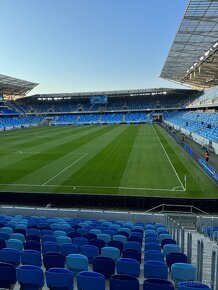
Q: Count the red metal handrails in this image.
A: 0